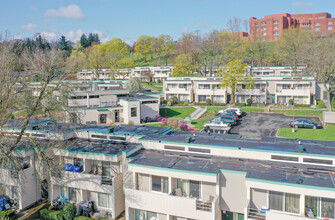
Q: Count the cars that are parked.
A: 6